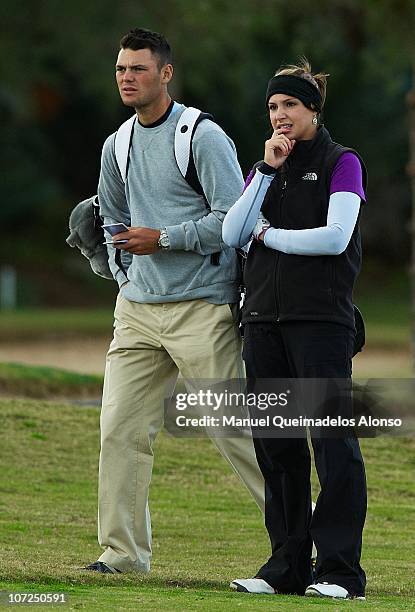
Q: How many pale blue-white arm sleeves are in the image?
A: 2